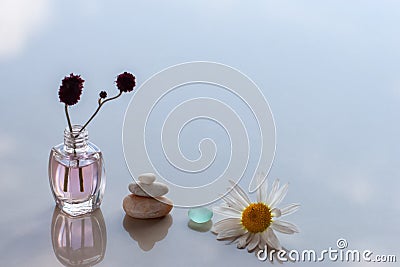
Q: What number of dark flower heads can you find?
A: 3